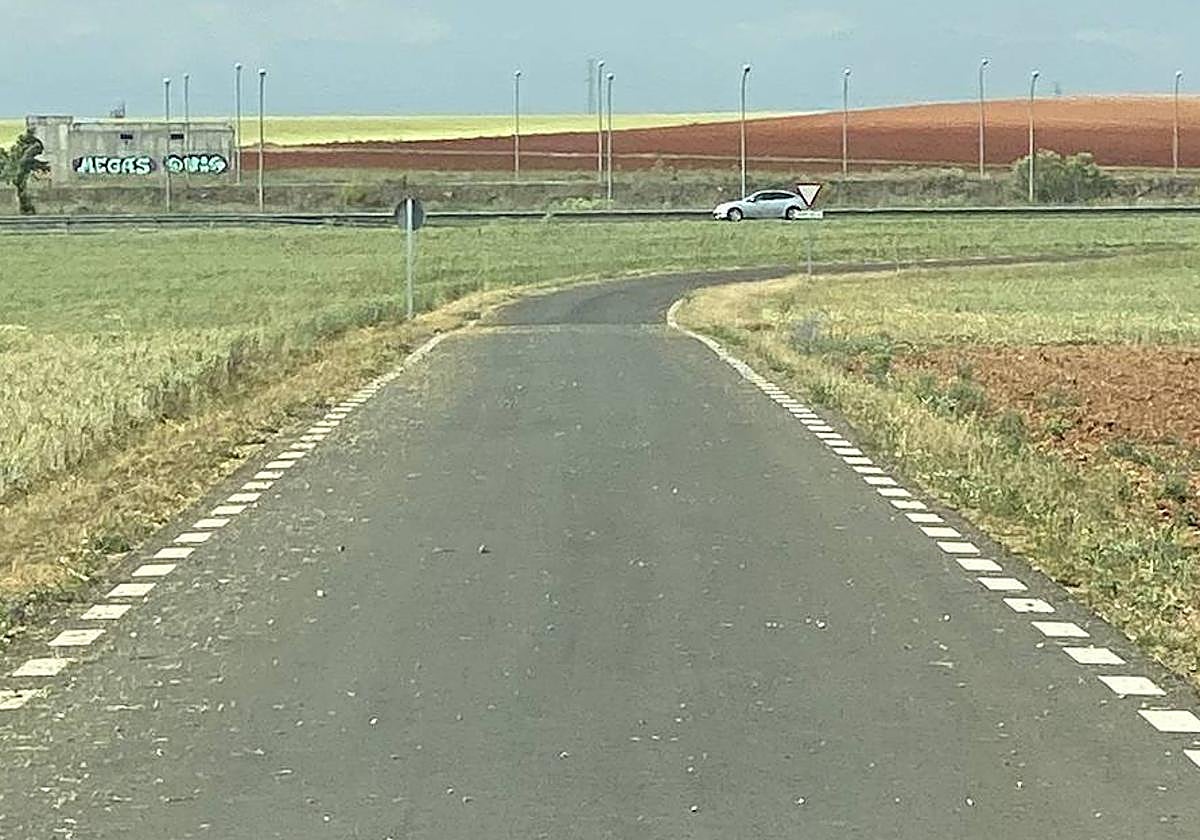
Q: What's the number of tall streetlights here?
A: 12